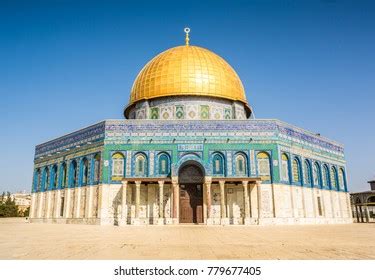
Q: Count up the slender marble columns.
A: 8